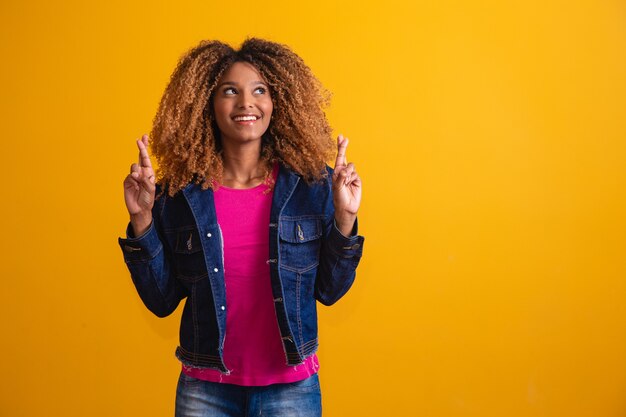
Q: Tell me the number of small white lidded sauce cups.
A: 0